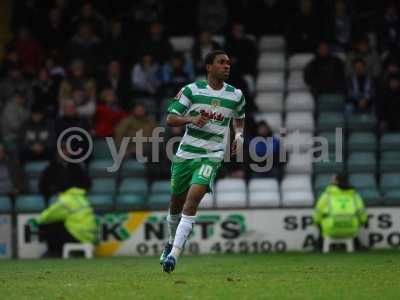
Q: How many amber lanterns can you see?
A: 0